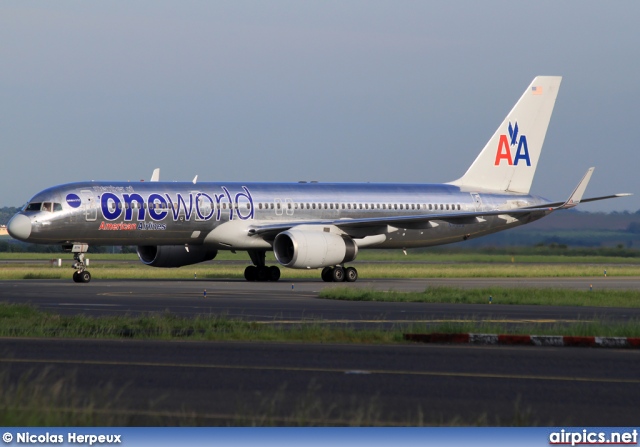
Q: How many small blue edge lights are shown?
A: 6